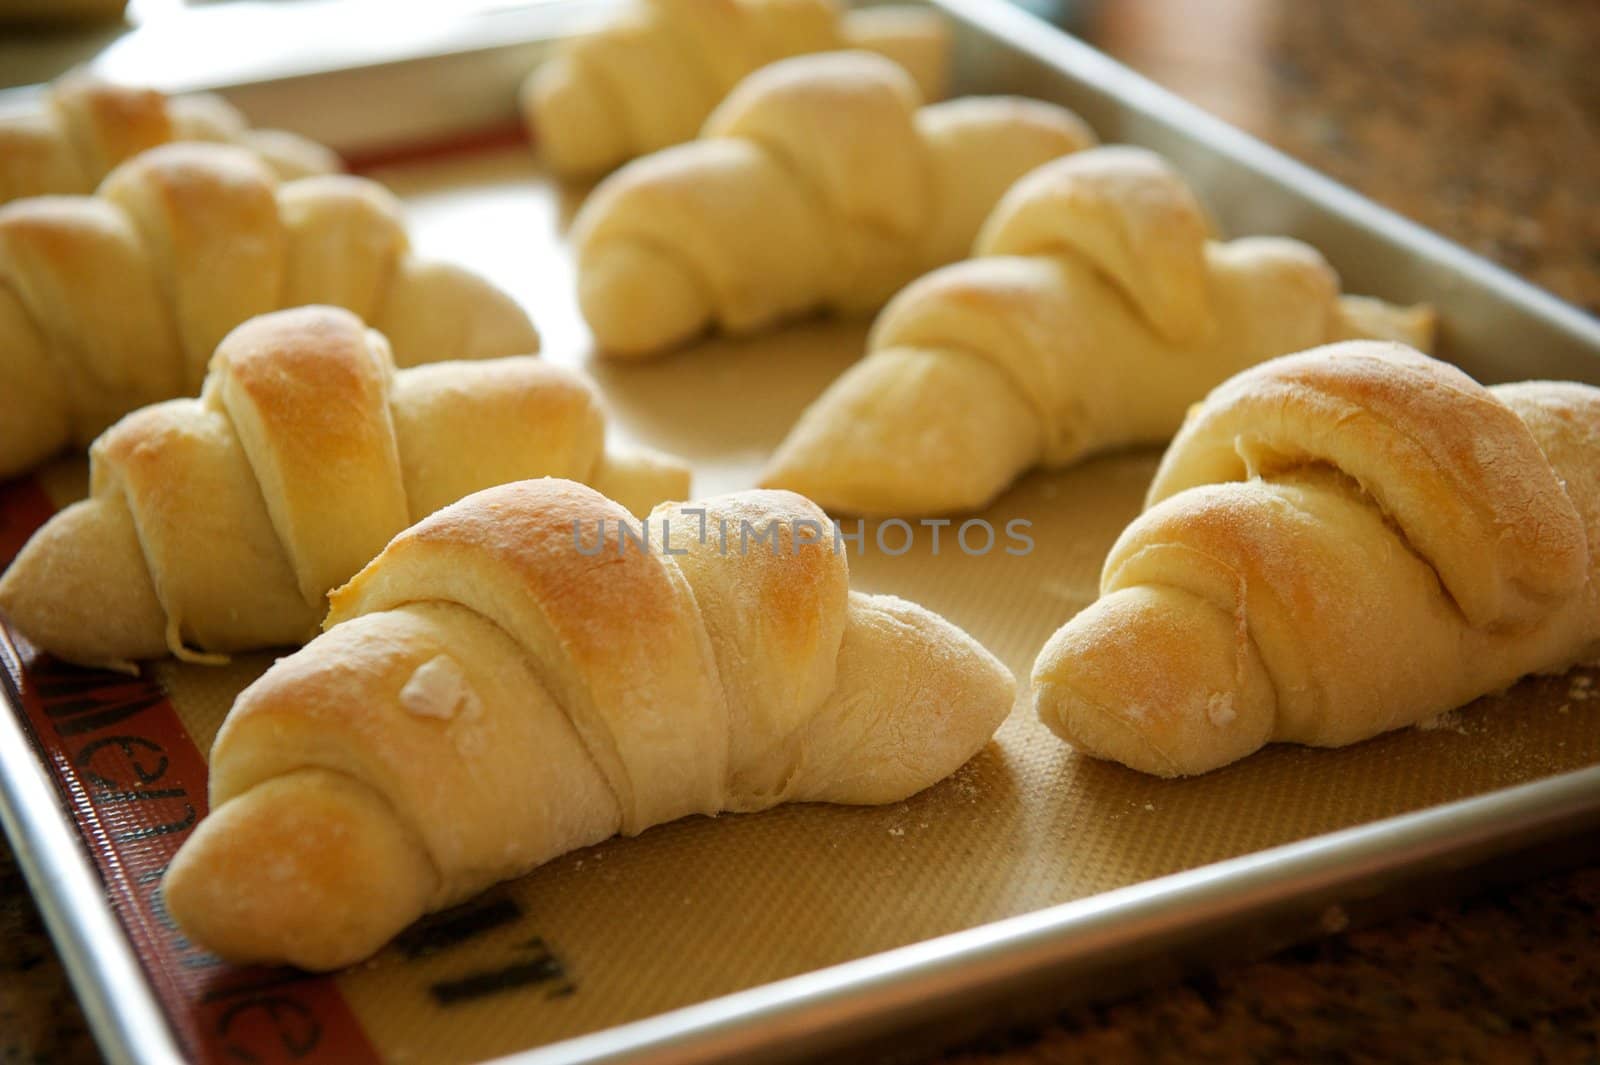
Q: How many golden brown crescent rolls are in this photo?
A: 8